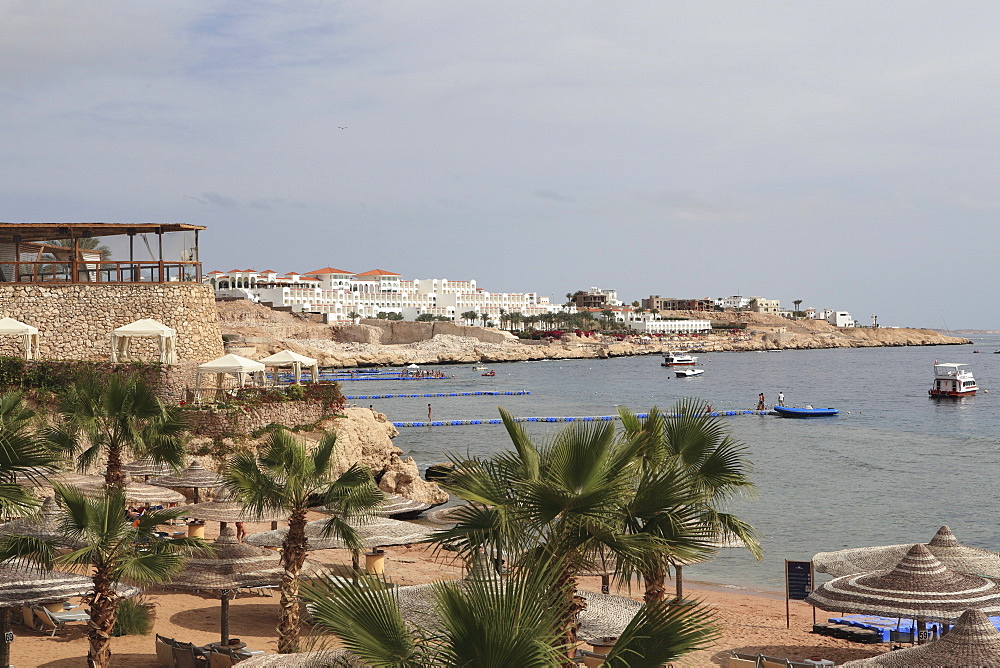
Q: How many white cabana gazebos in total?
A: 4